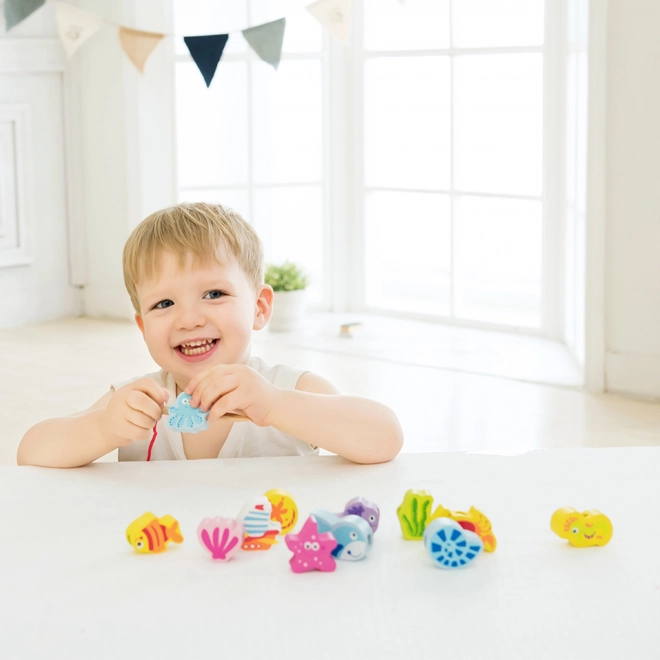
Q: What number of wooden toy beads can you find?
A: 12